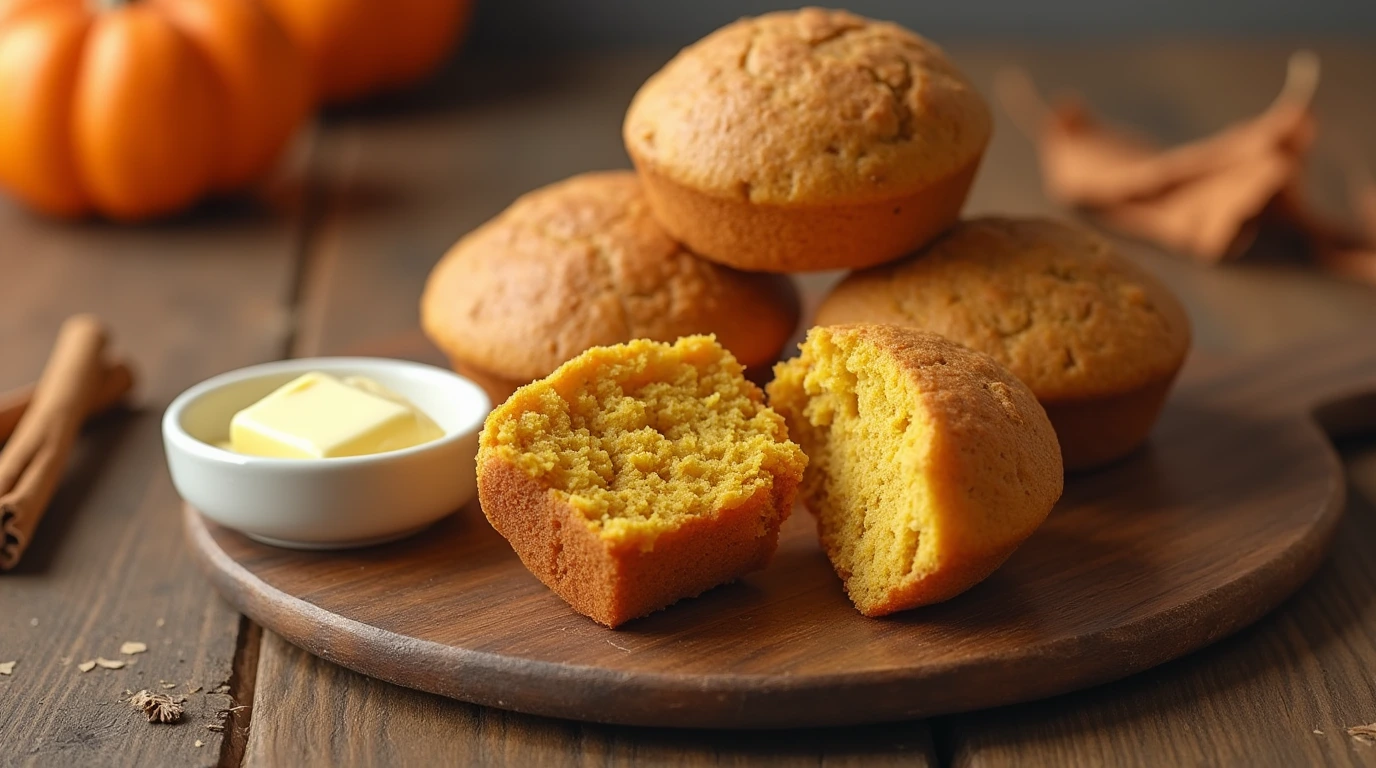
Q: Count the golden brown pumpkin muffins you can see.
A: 4